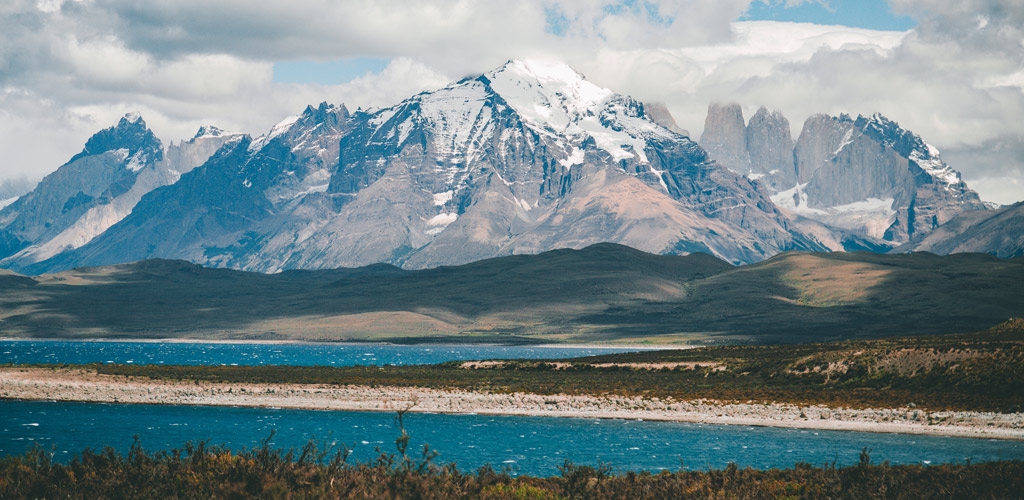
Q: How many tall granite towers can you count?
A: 3